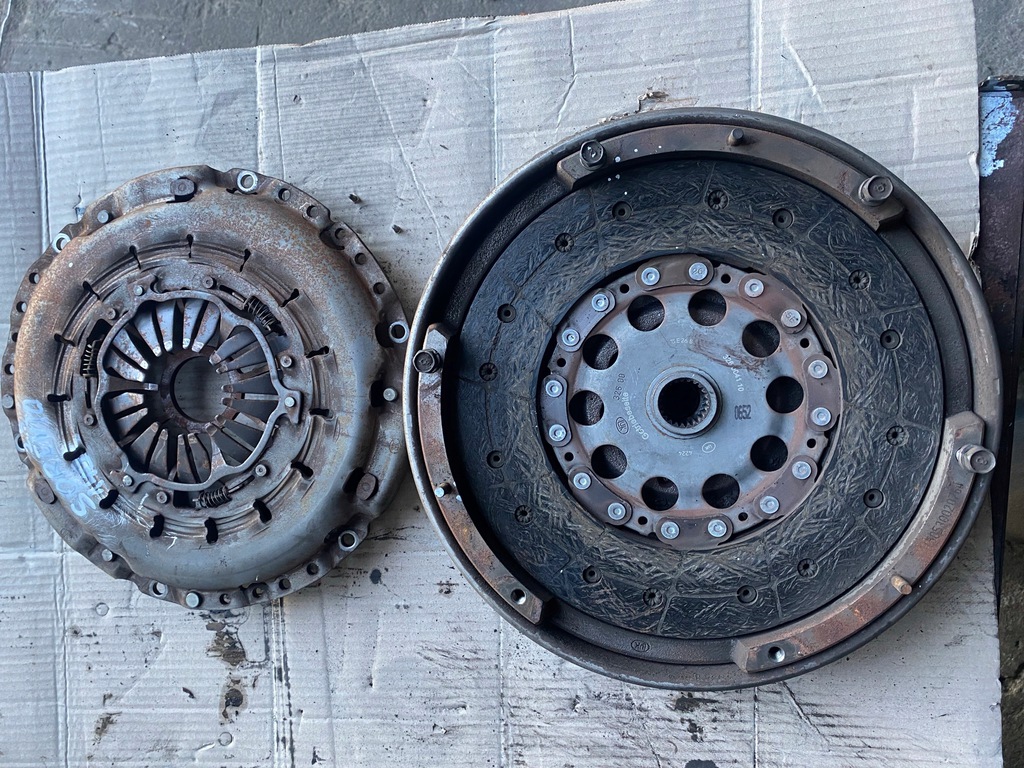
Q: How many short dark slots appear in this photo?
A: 15